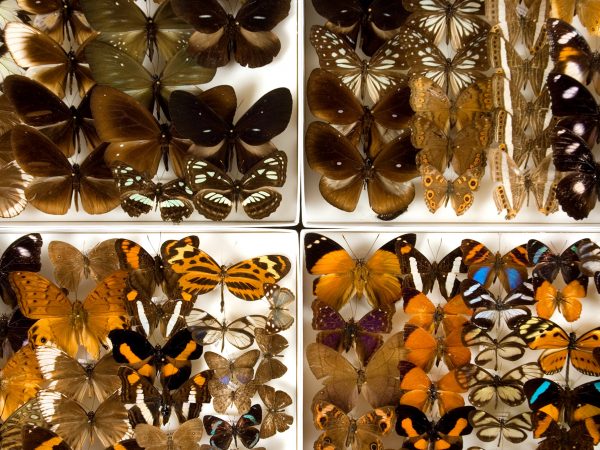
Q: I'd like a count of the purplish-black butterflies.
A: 1